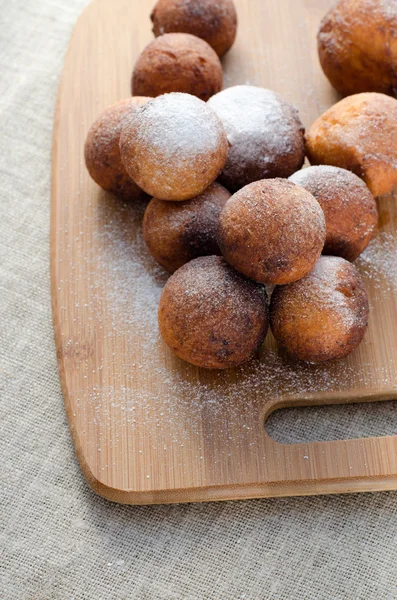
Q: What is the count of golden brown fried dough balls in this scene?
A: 12